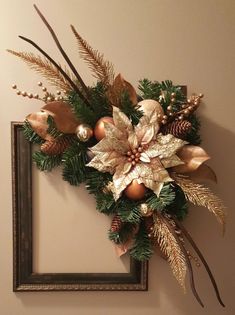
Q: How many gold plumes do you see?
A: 4